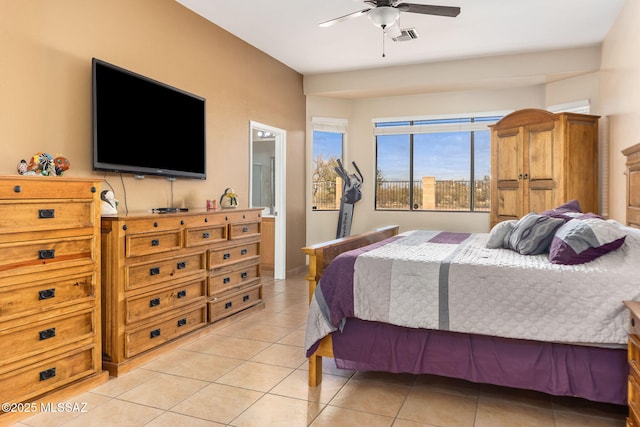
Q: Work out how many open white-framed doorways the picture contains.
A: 1